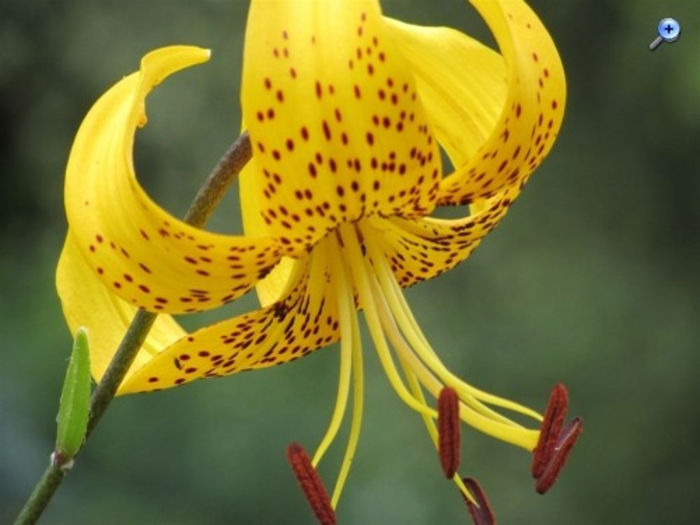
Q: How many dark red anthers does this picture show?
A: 5